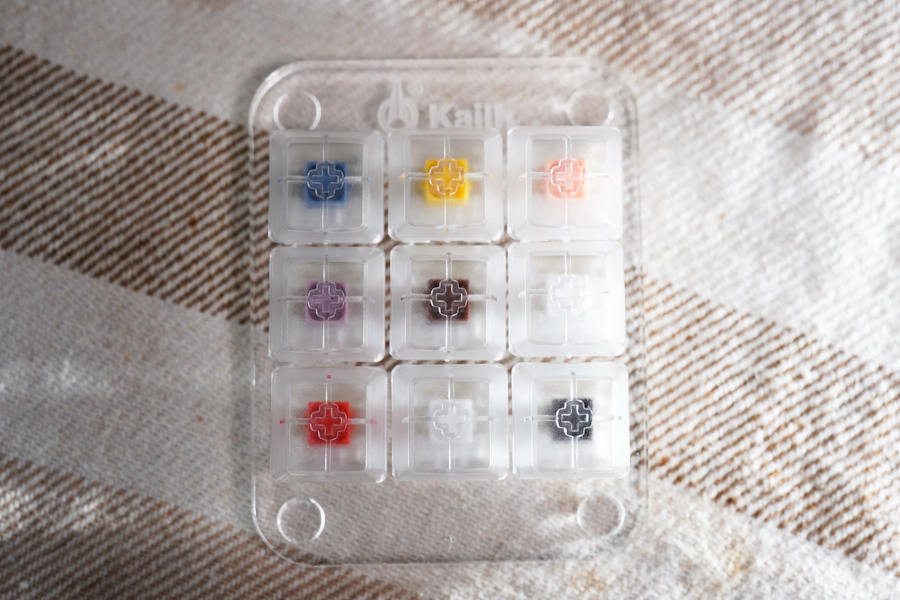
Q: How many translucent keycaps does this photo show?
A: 9